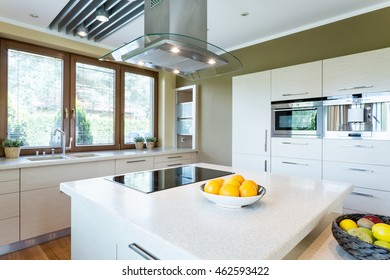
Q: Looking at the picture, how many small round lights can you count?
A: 6